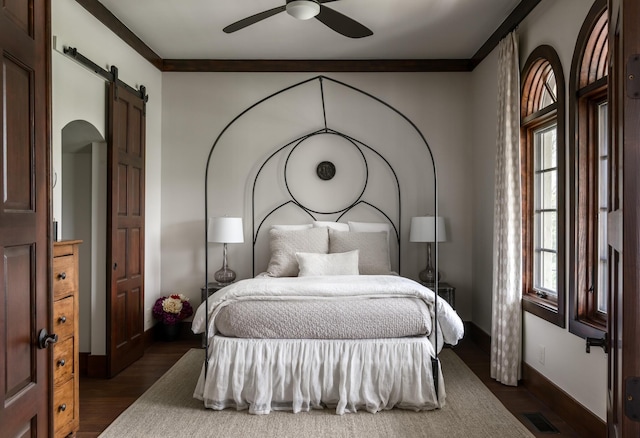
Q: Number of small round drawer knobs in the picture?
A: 4